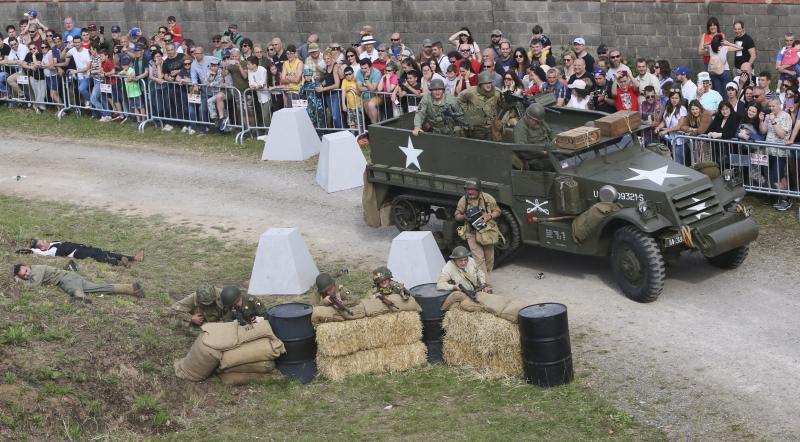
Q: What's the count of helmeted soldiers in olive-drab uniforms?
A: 9